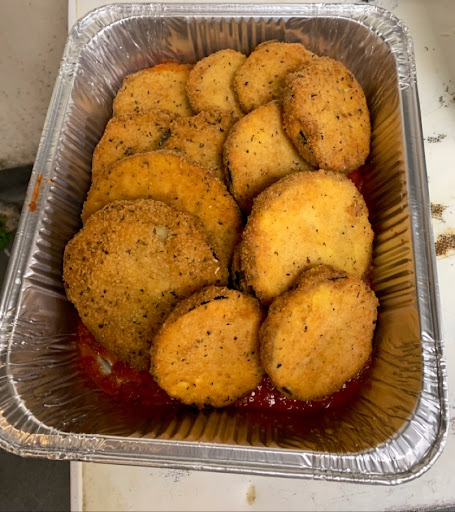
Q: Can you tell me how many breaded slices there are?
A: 12